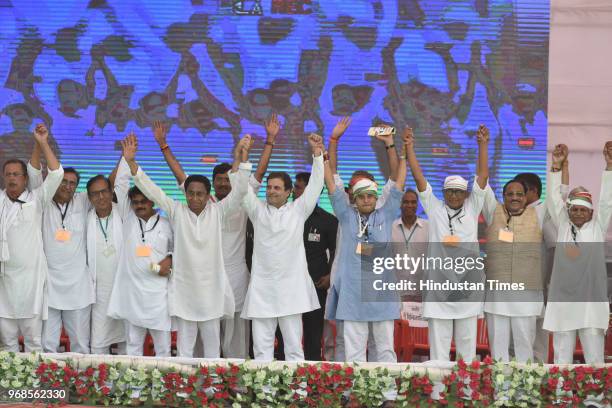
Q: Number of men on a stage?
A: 15